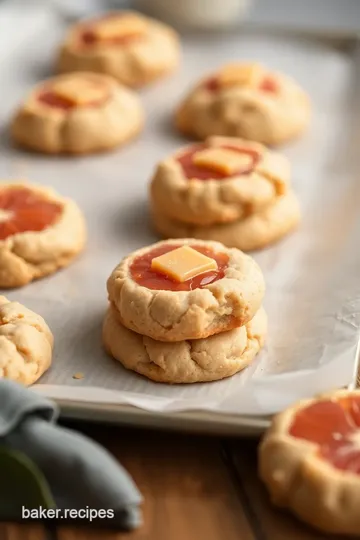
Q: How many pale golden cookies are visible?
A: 10